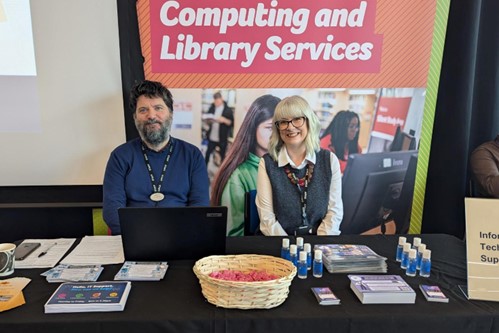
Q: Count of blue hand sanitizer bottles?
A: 12